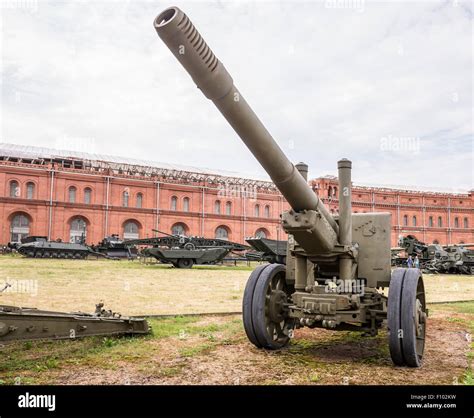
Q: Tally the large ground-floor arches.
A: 6